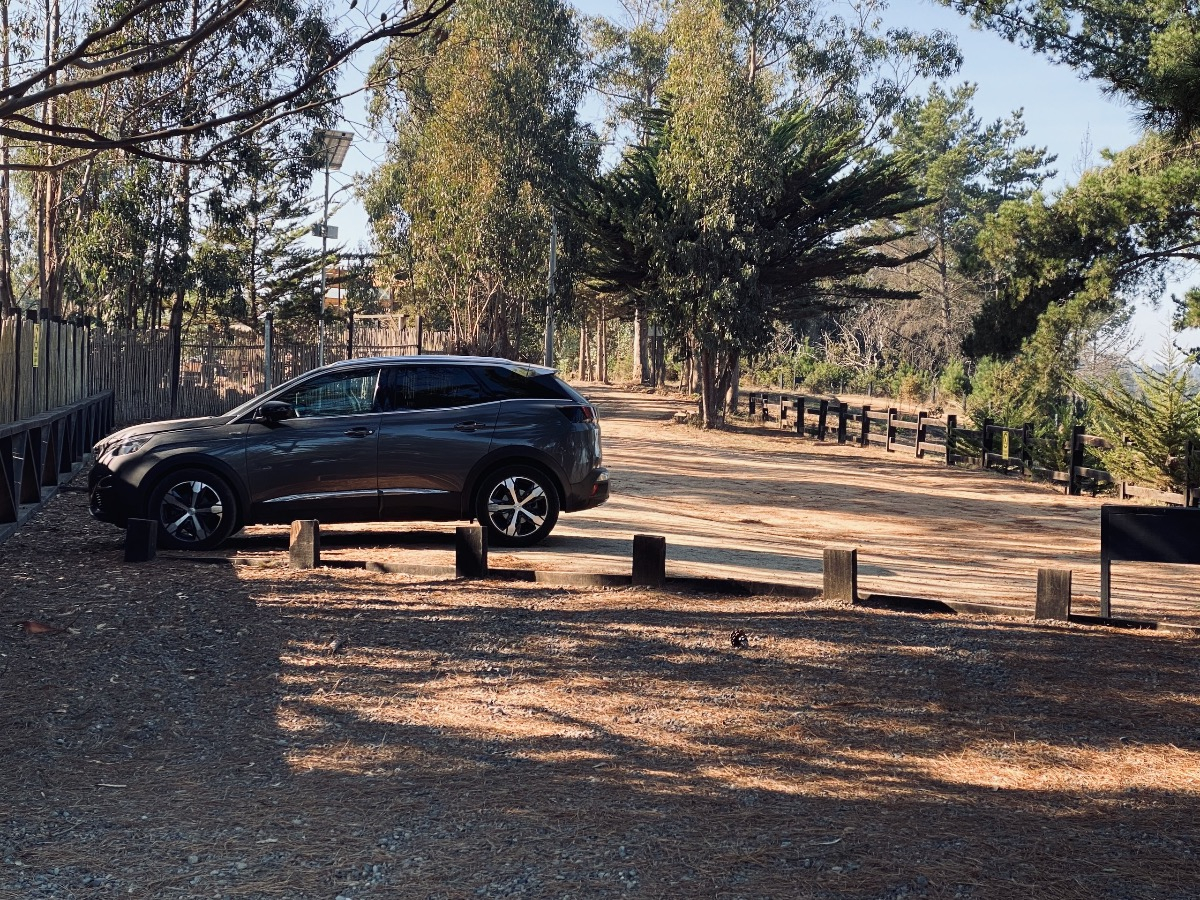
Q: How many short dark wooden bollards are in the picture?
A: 6